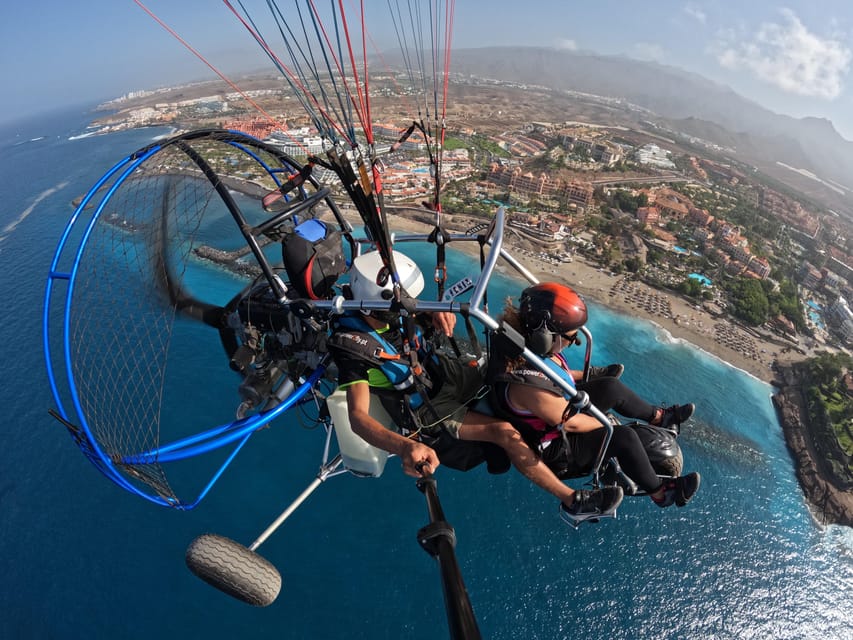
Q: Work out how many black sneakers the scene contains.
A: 4